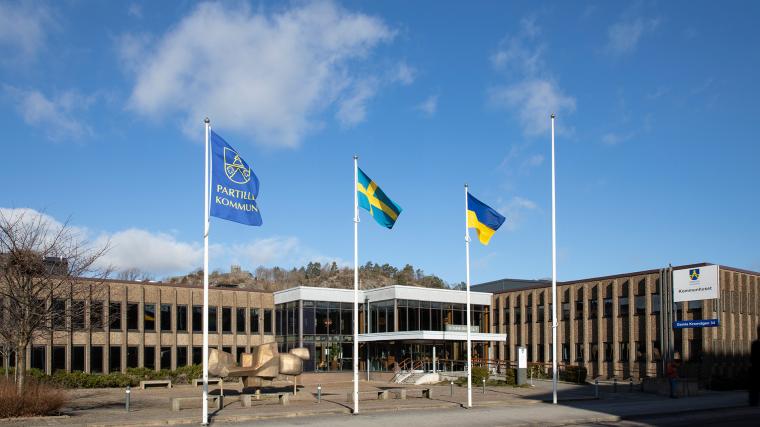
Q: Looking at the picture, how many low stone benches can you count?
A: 6